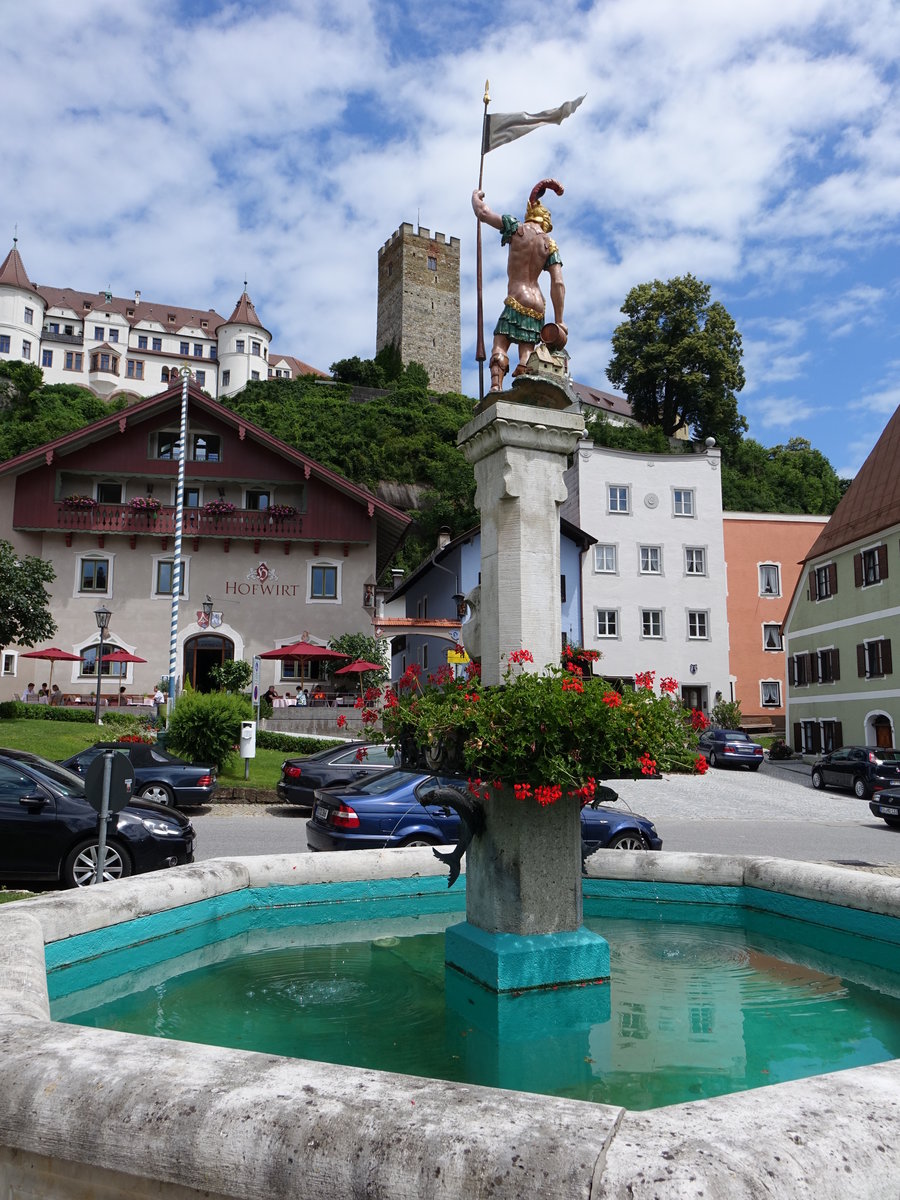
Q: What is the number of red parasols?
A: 4